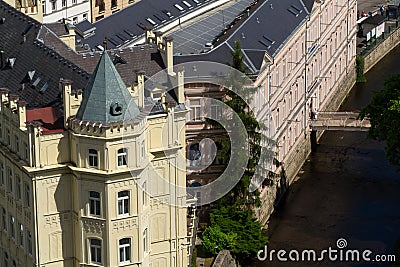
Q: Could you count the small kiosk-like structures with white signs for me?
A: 1